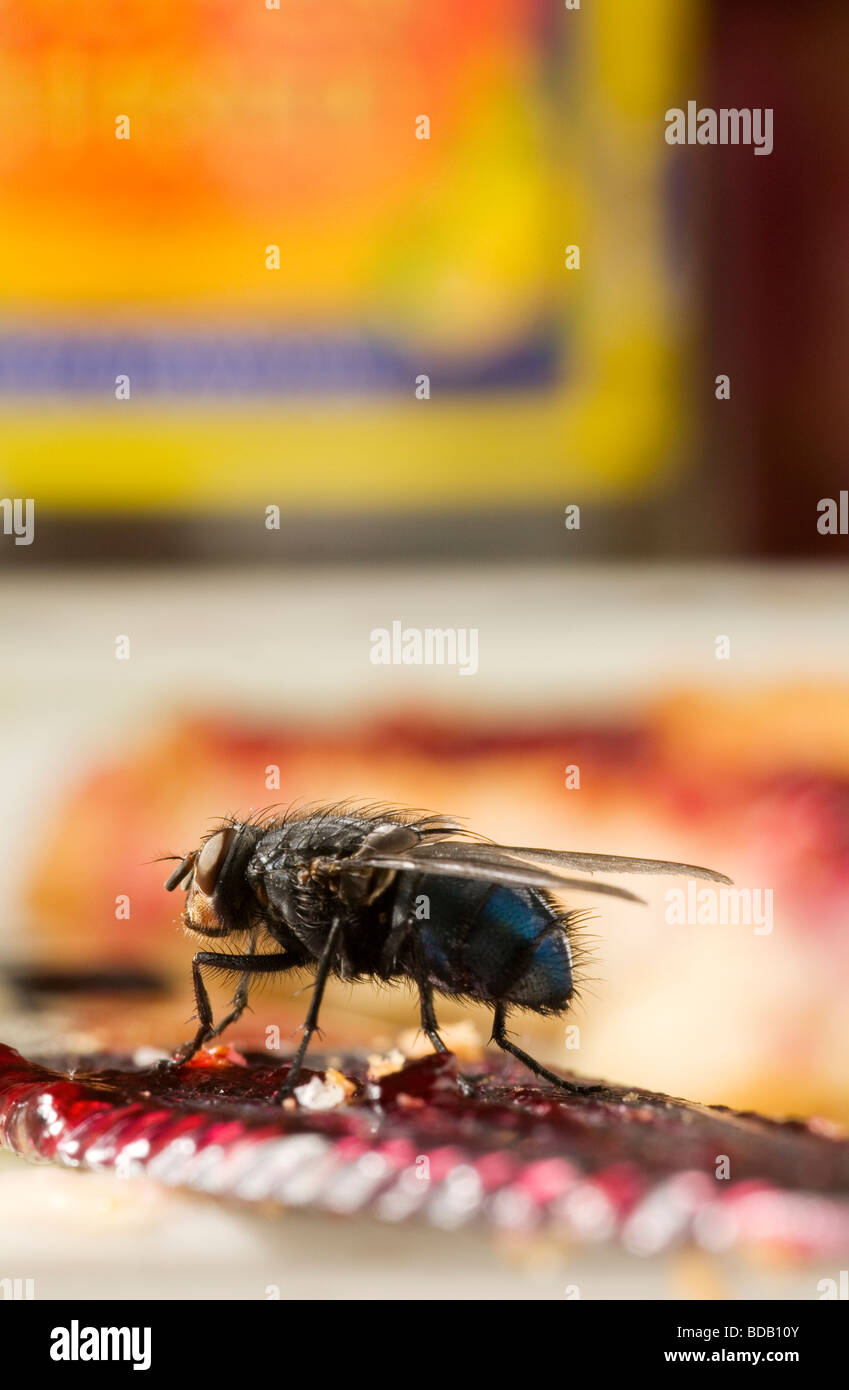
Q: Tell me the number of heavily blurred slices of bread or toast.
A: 1